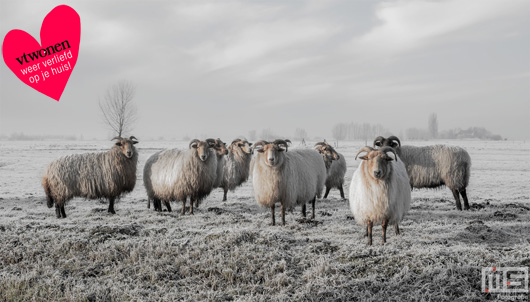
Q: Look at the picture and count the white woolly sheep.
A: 8